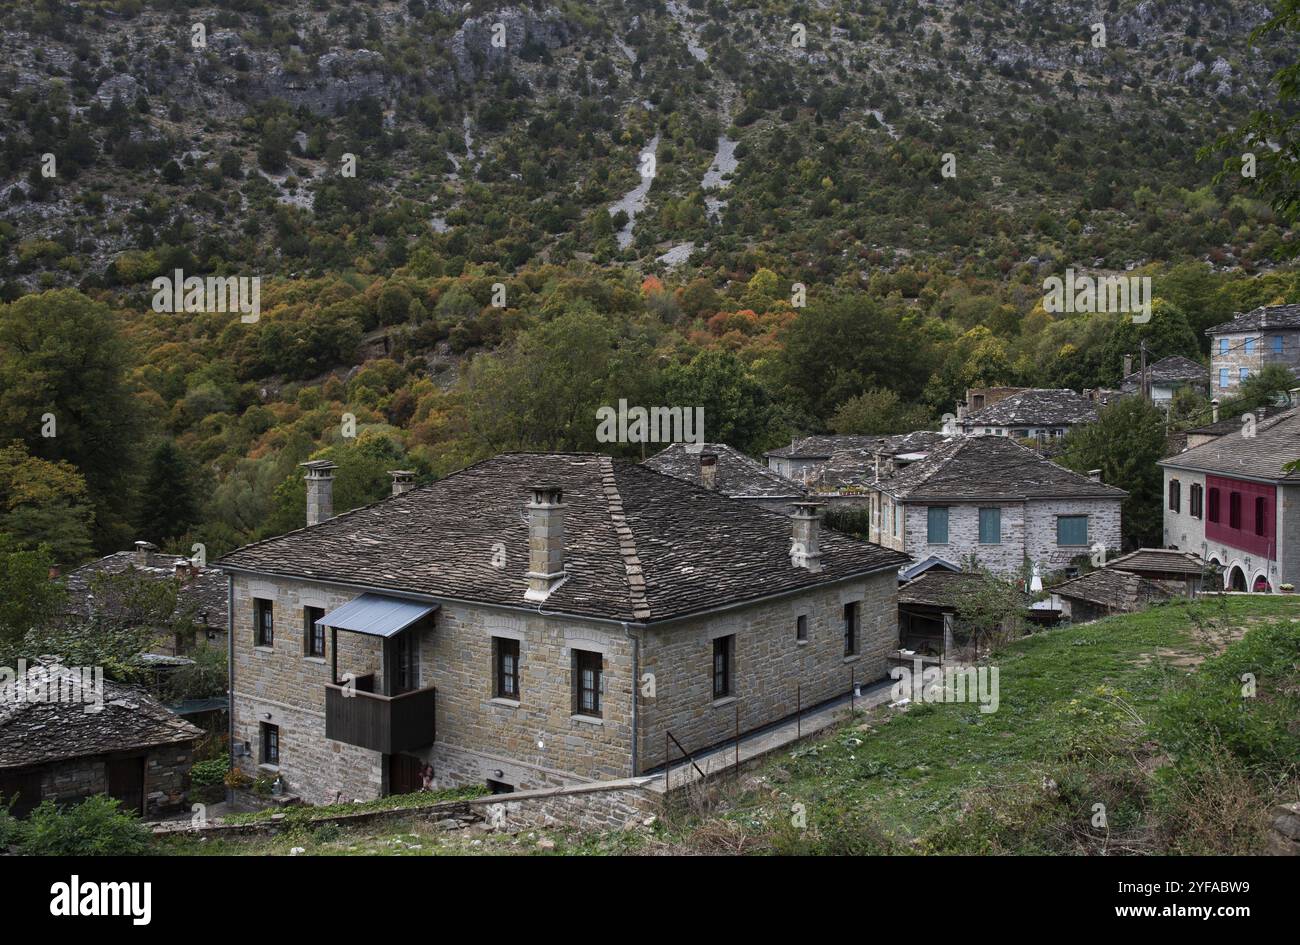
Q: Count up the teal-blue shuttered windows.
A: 3